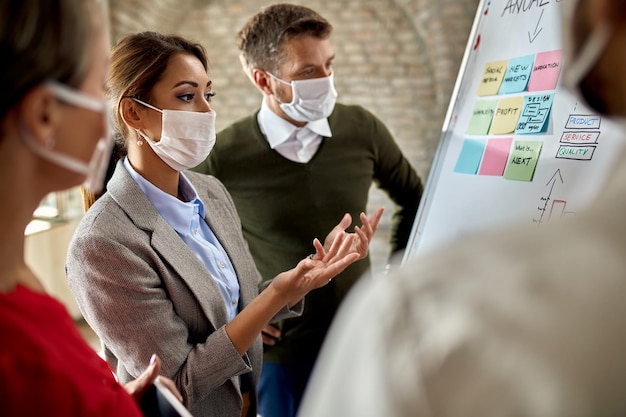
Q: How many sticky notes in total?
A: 9